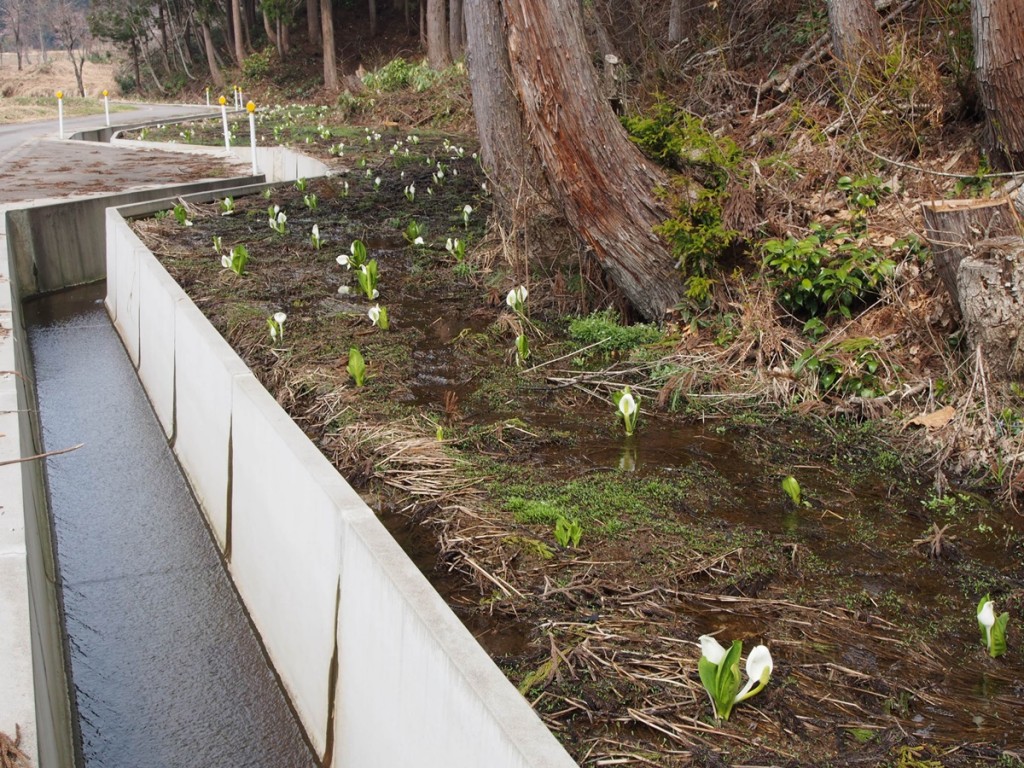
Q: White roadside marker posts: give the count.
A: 7